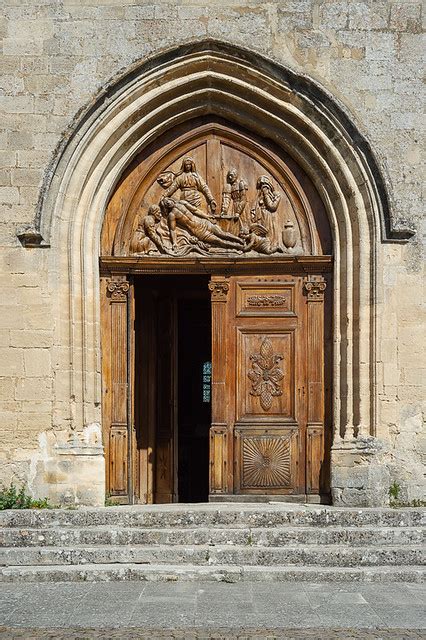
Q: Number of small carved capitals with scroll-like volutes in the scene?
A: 3